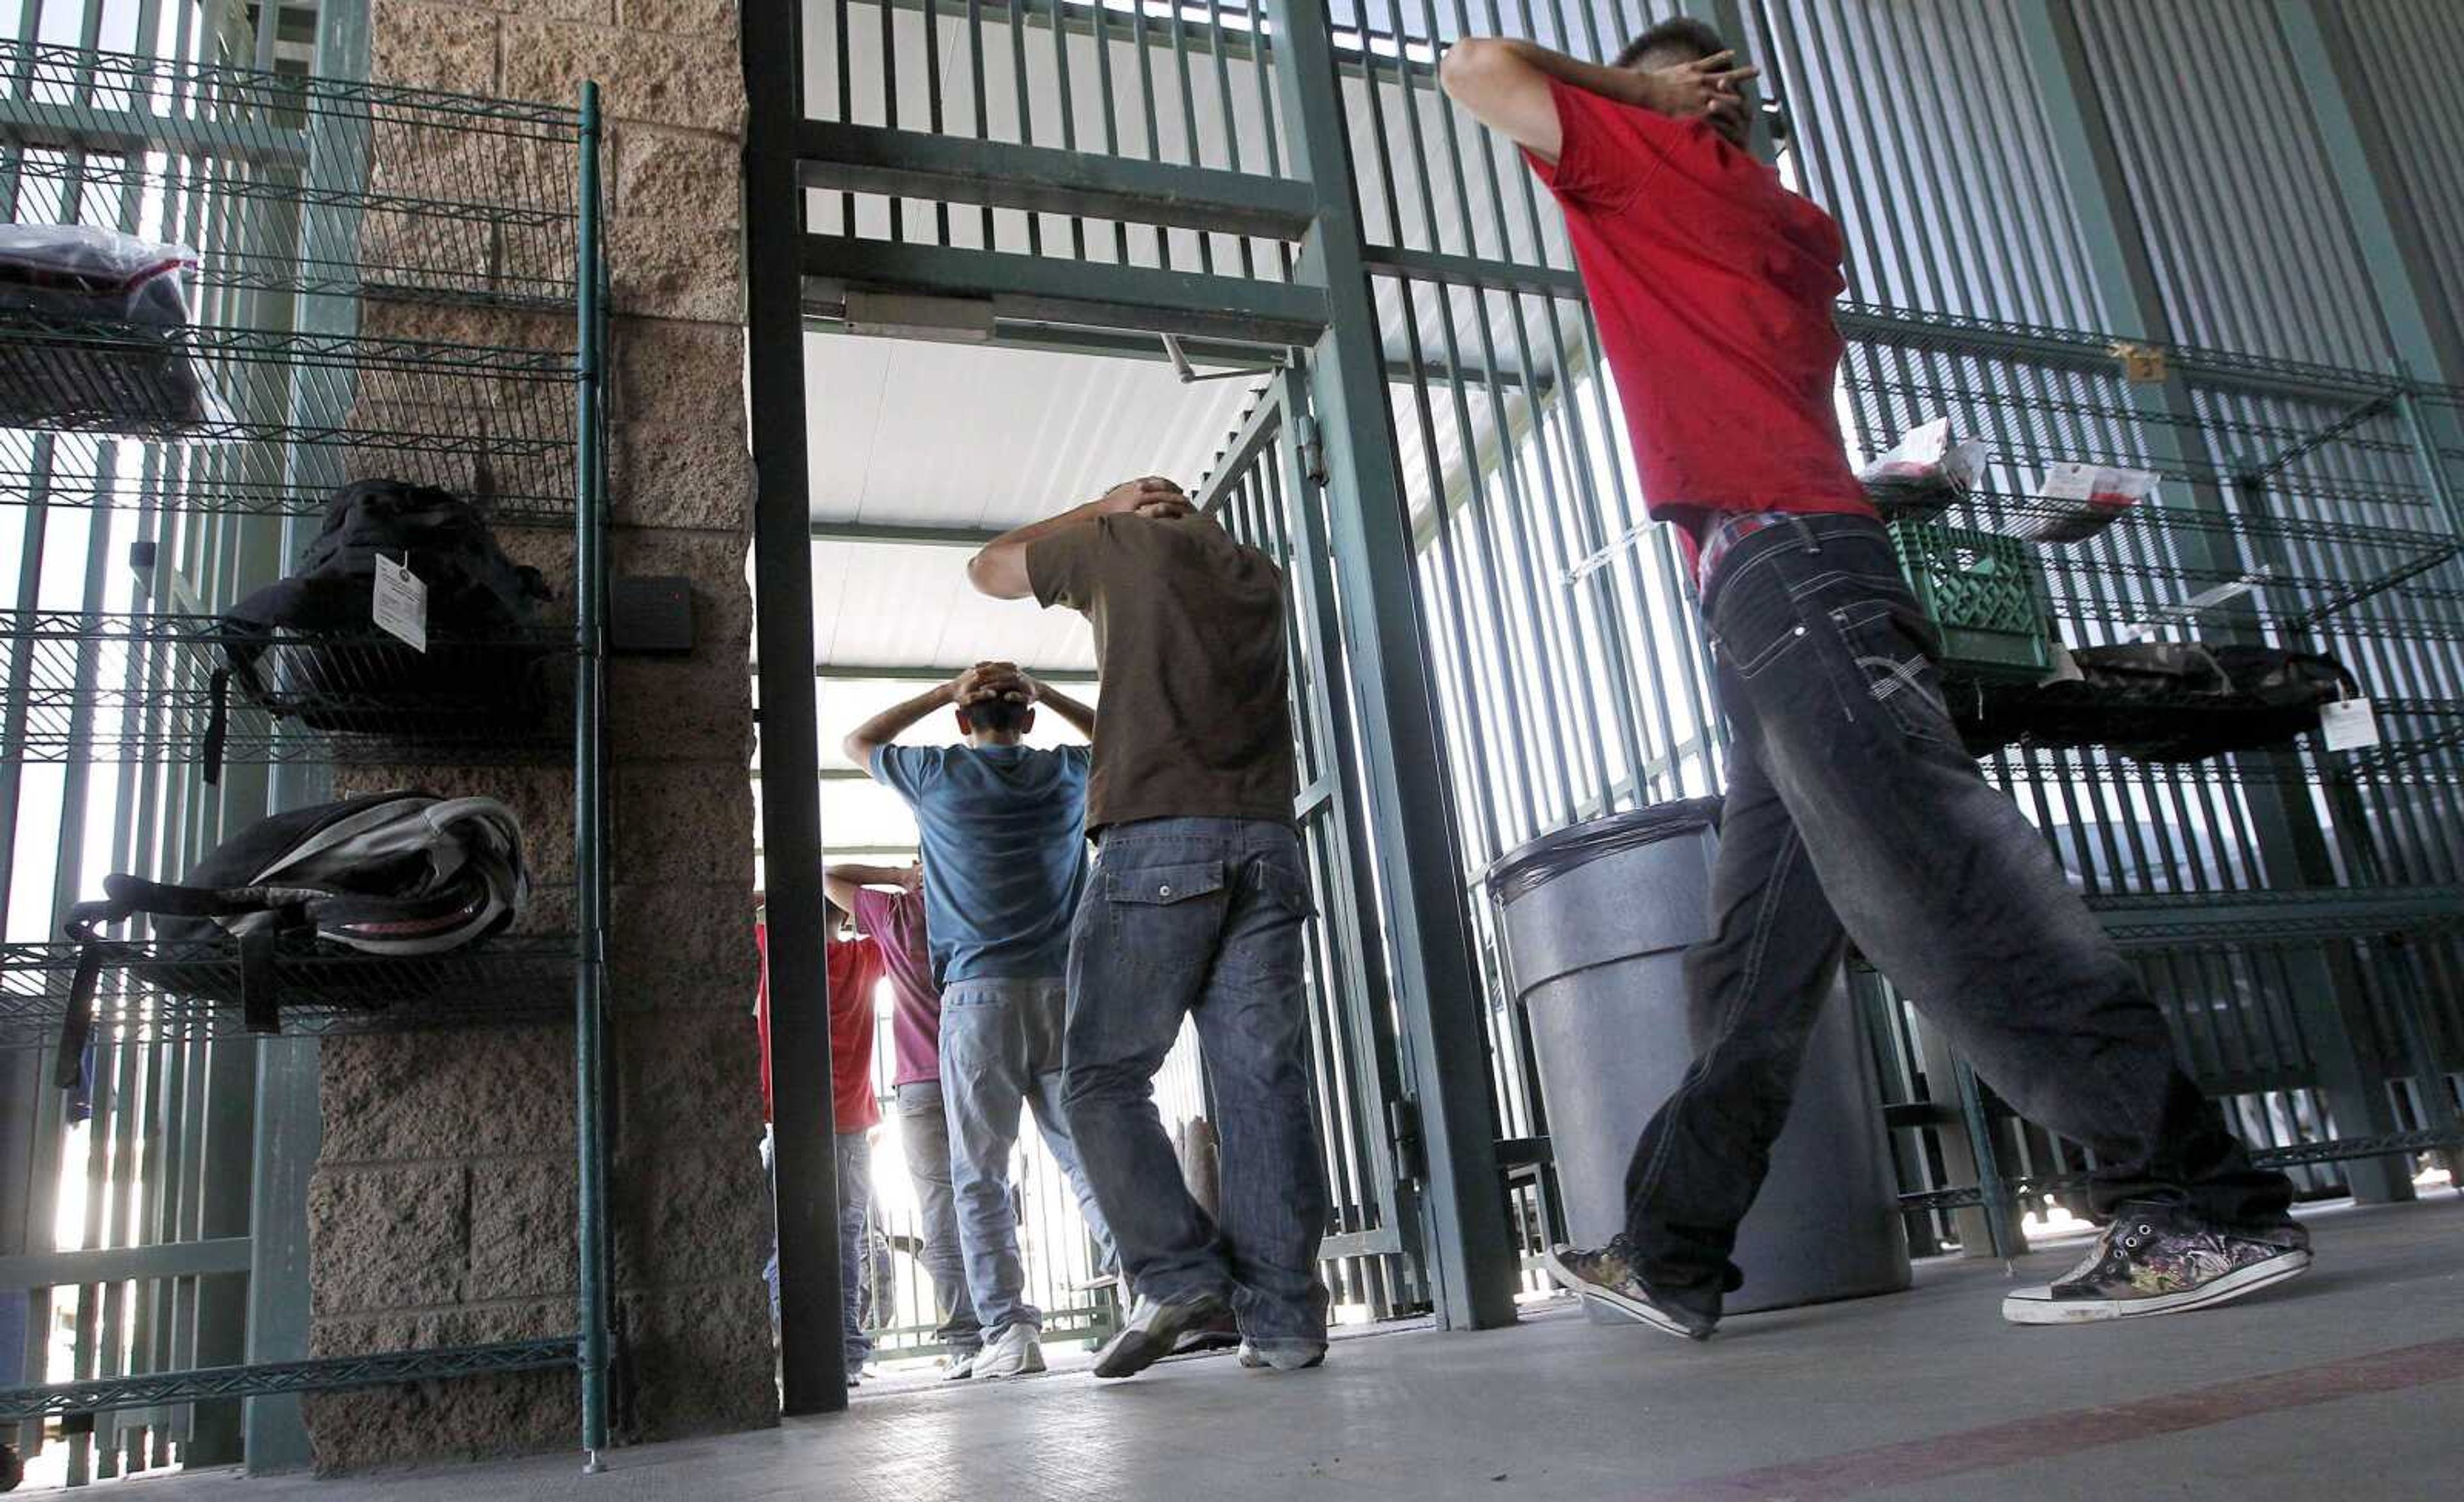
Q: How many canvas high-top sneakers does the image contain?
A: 2